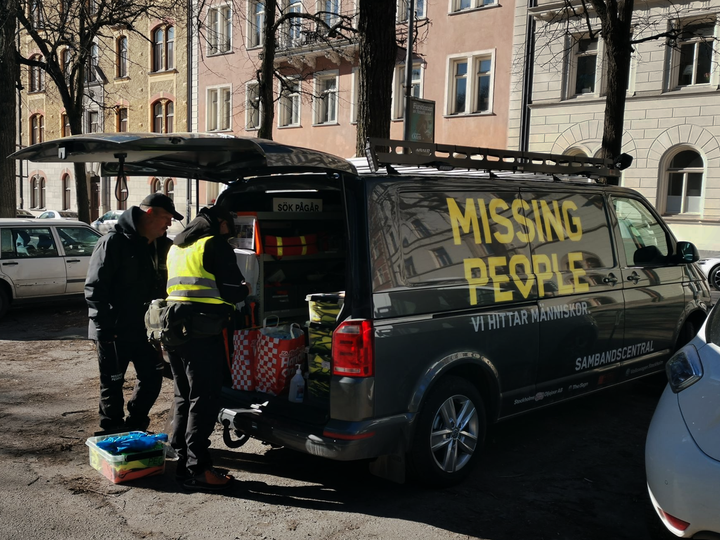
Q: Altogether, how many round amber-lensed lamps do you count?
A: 0